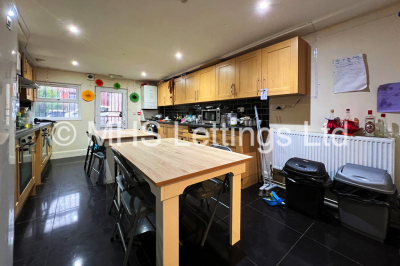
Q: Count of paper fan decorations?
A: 4